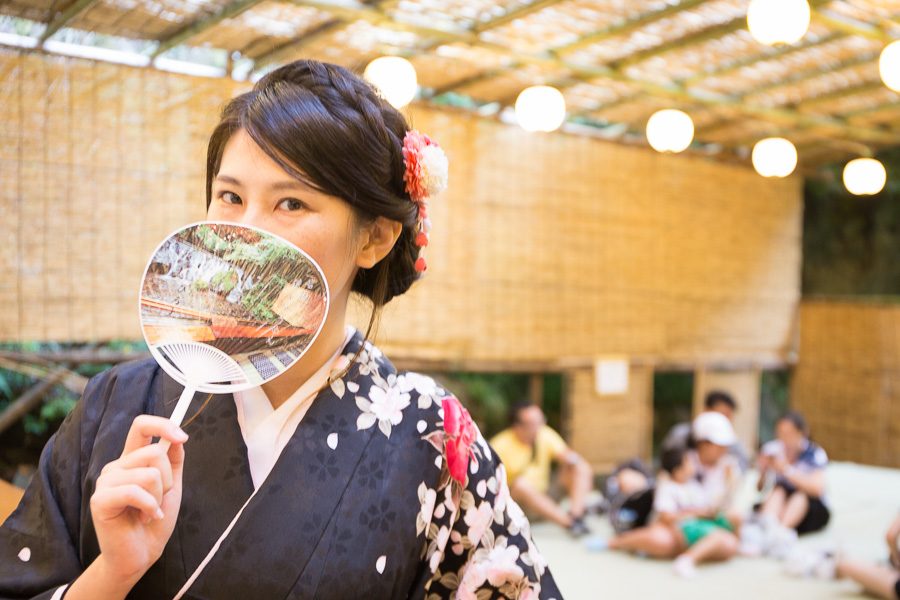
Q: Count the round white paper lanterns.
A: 7